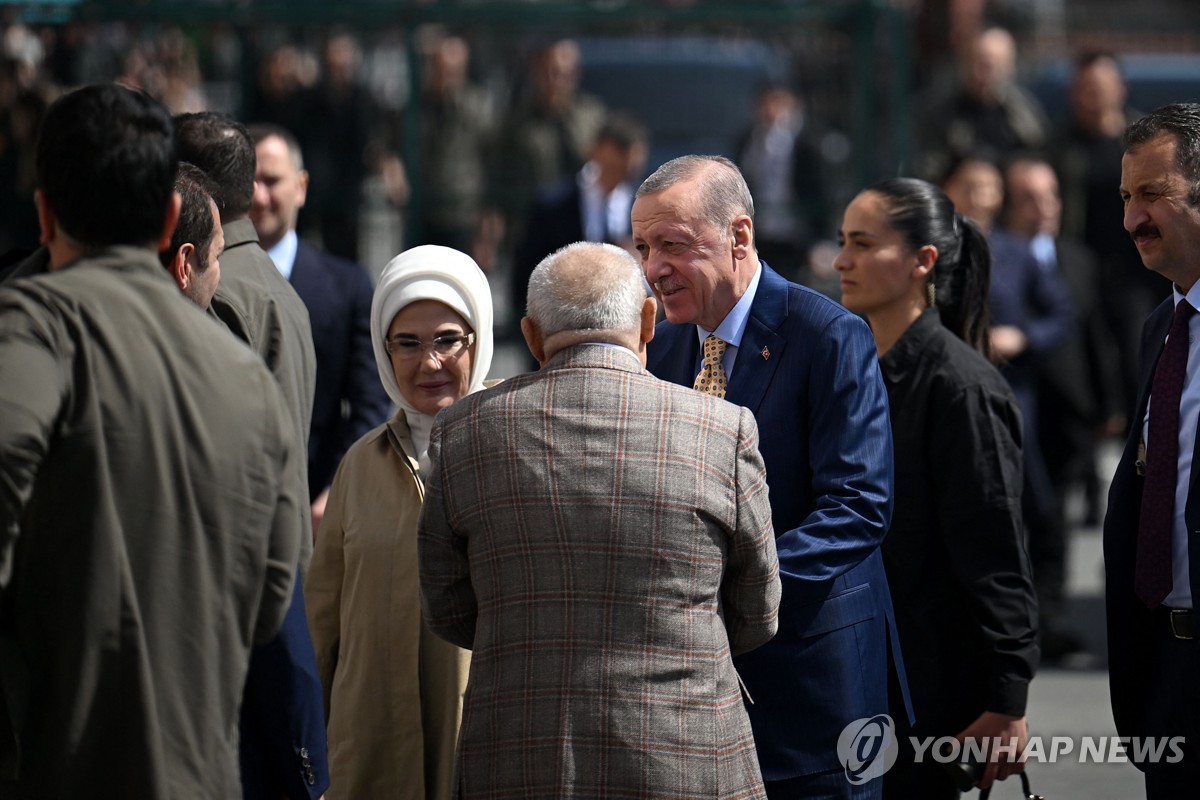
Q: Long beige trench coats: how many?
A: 1